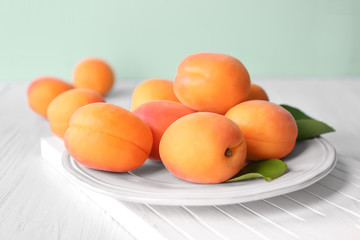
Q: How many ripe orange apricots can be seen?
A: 10